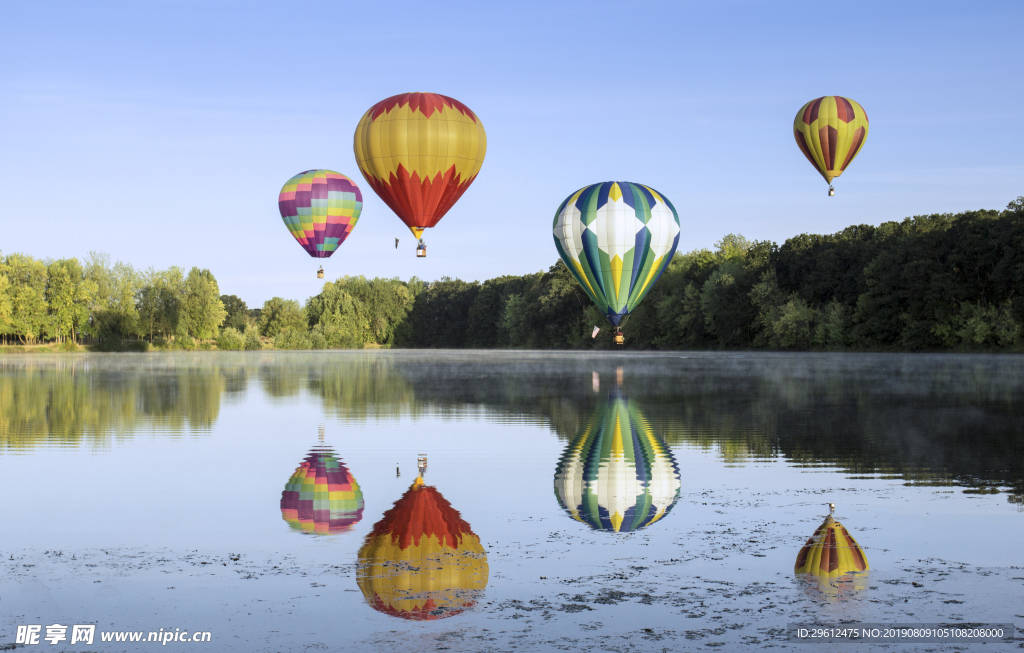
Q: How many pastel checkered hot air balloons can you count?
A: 1